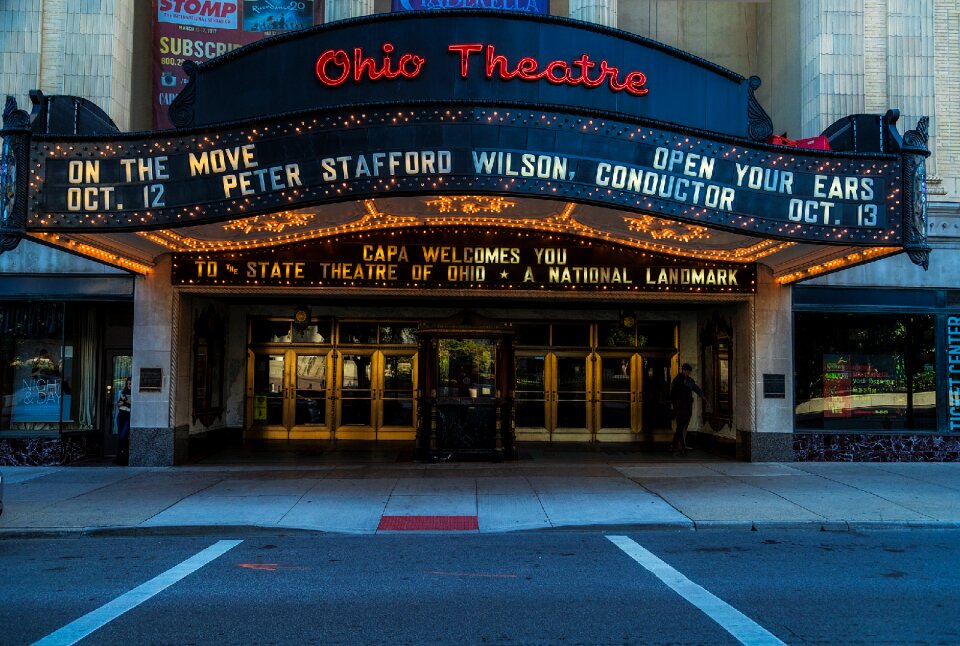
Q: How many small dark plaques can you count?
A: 2